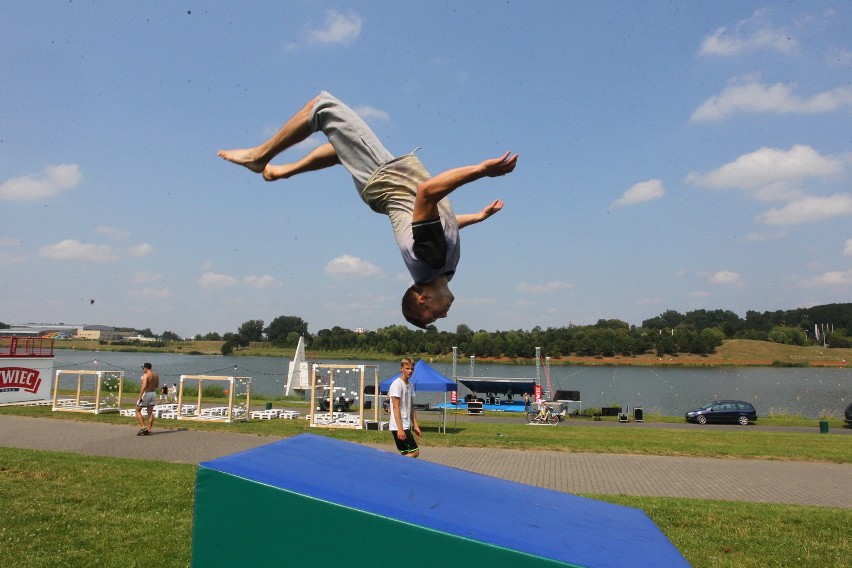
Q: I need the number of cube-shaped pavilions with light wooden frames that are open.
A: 3